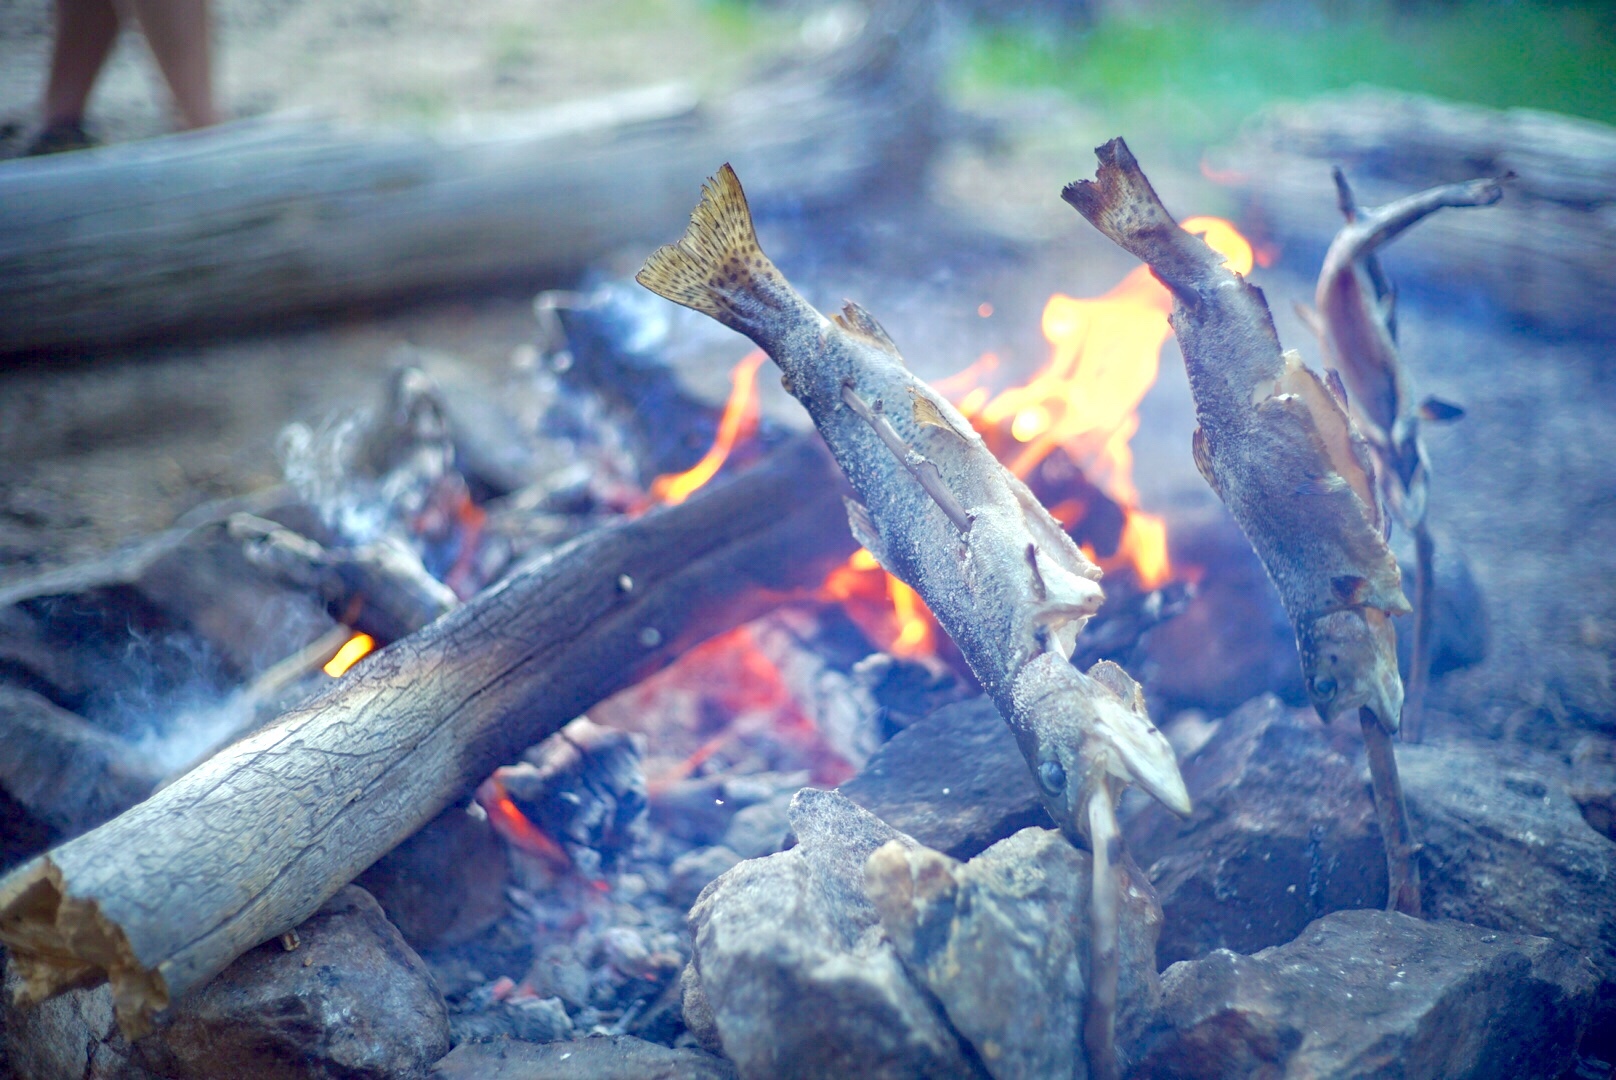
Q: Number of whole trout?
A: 3